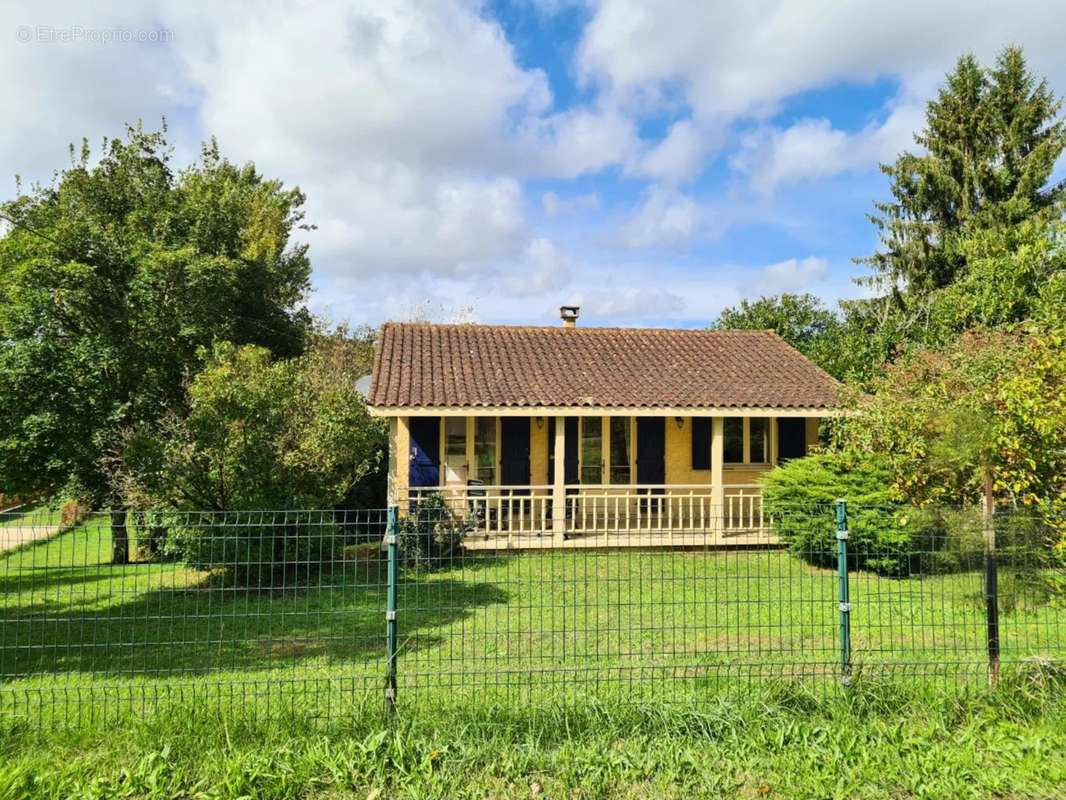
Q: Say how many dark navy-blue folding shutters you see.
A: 6